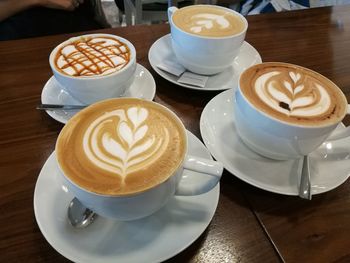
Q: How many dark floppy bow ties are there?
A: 0